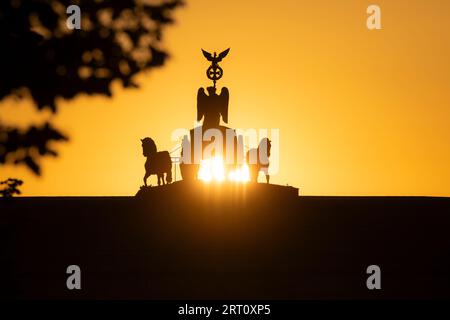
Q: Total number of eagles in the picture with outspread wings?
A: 1